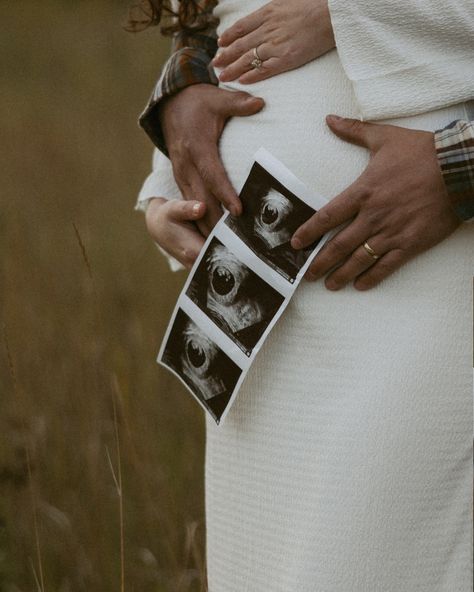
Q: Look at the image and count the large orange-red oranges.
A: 0